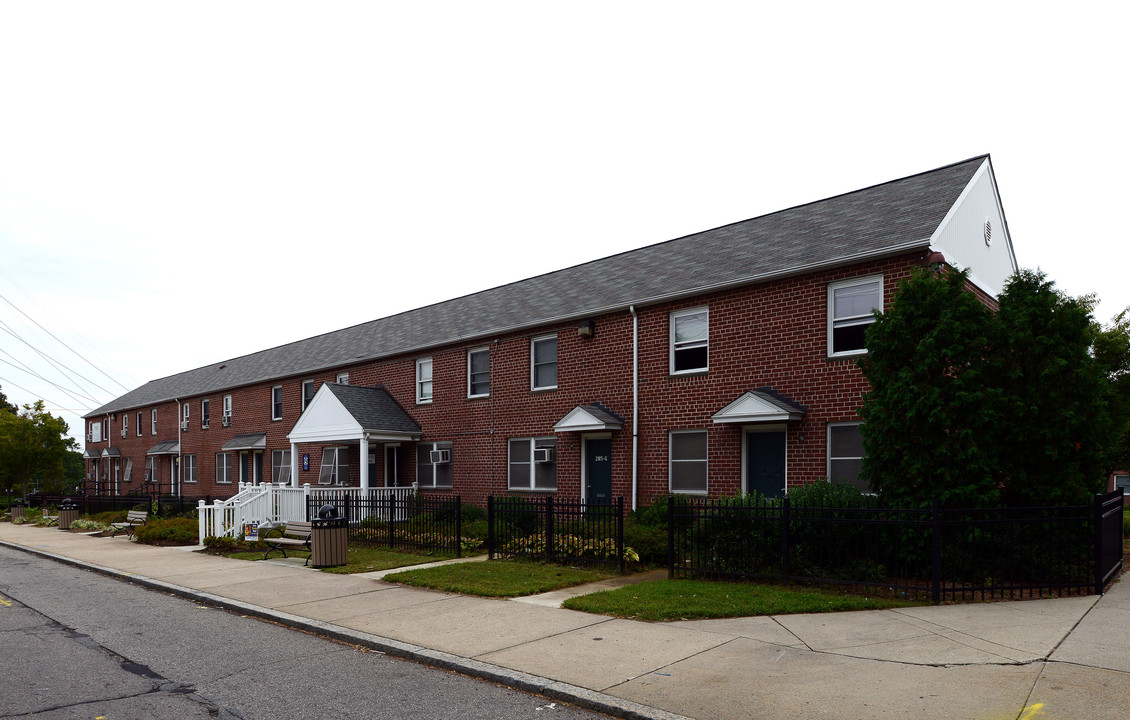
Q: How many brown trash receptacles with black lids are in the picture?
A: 3